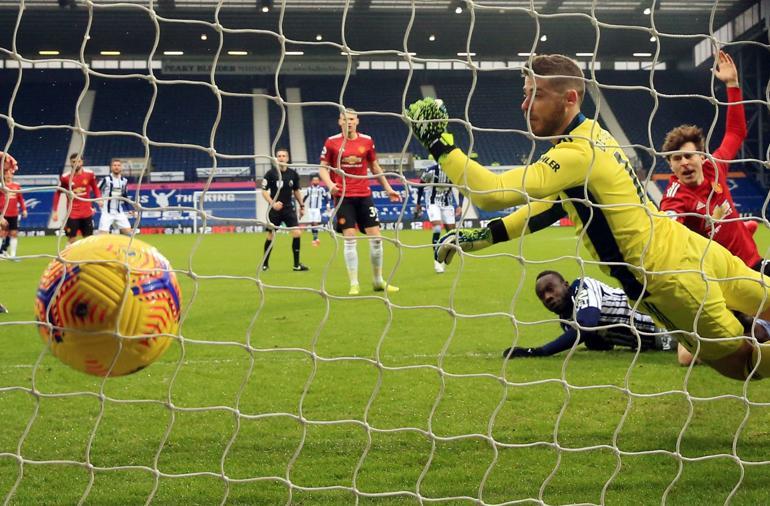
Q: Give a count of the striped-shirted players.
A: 4